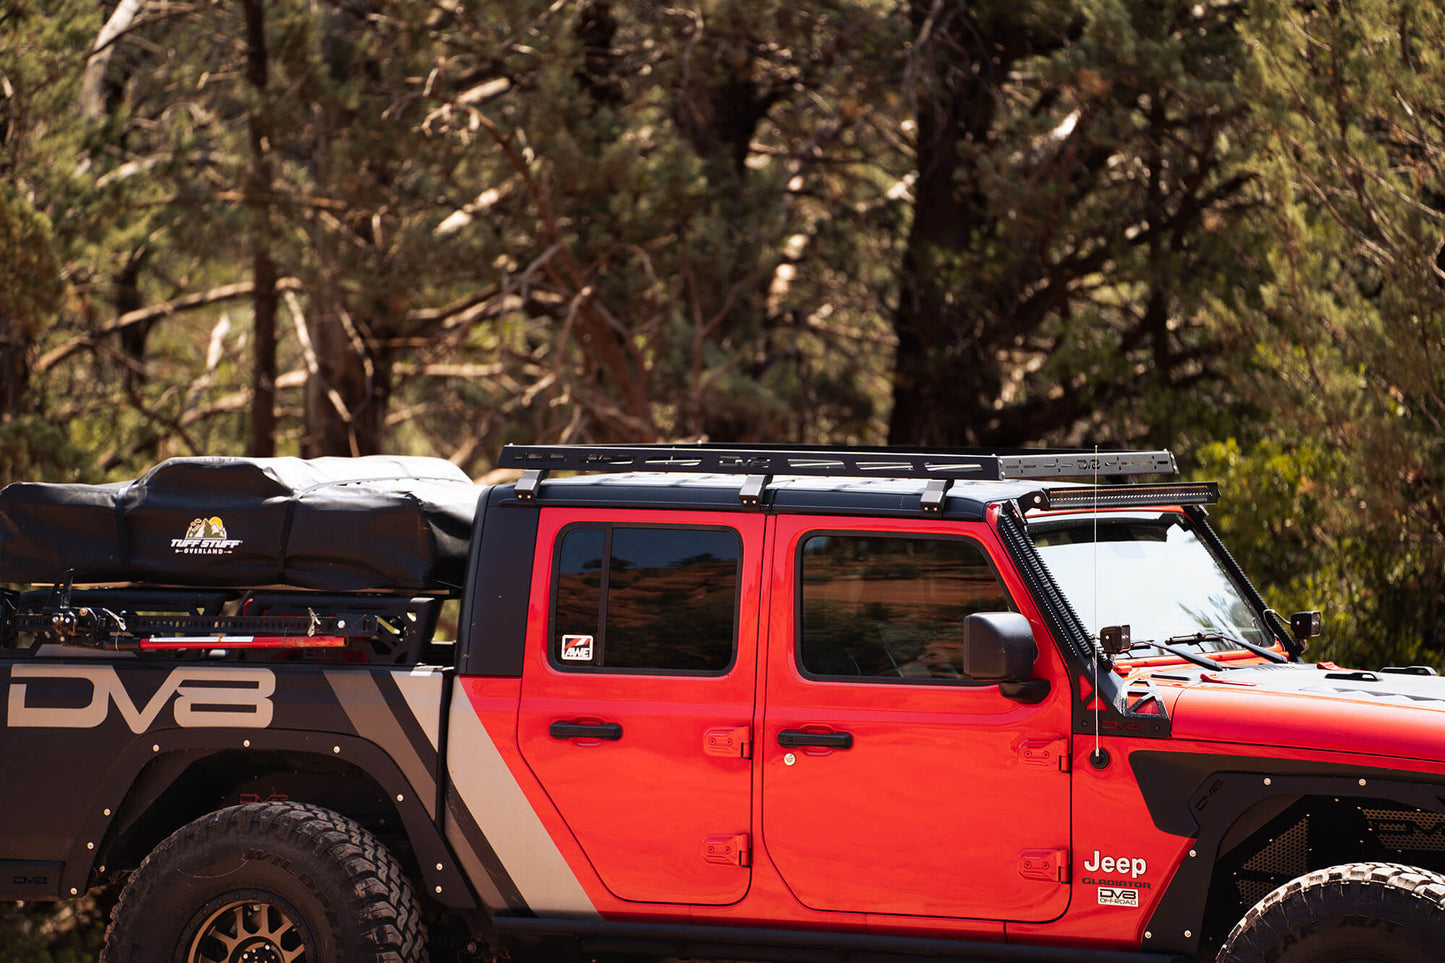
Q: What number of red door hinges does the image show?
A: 4